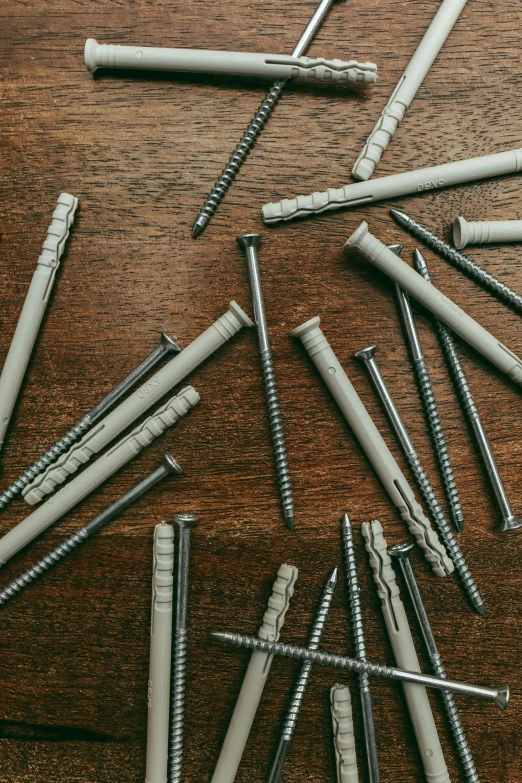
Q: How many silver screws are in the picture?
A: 13